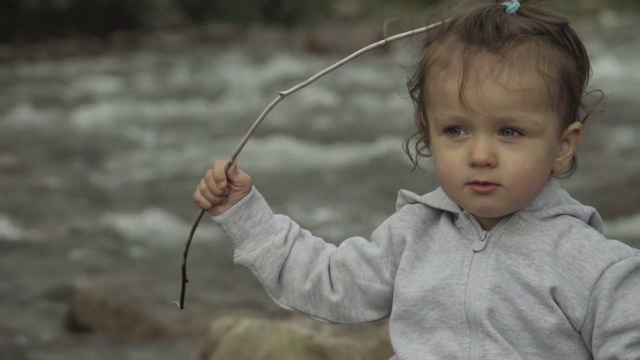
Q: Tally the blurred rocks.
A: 2